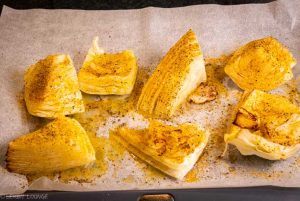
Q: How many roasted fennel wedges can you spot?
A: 7